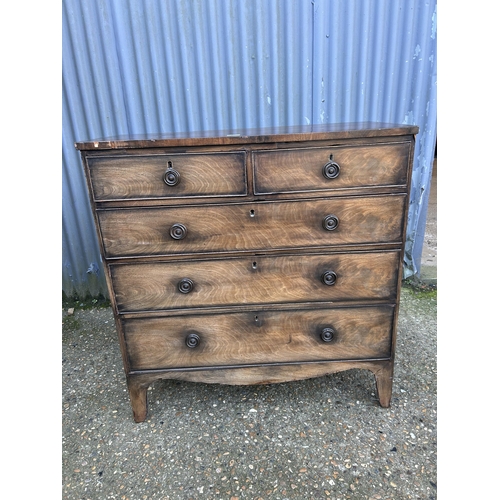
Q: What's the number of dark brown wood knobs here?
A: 8